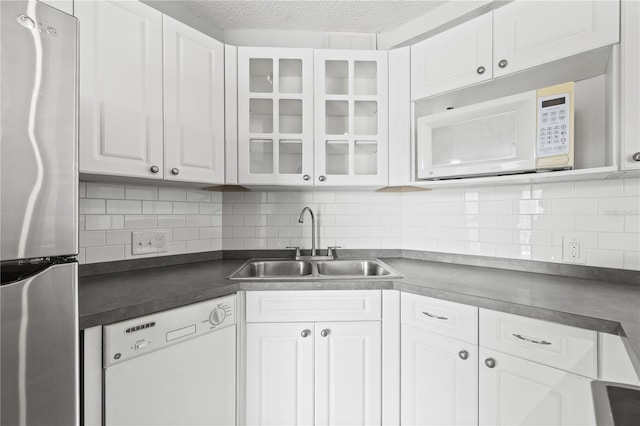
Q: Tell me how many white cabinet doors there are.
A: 11